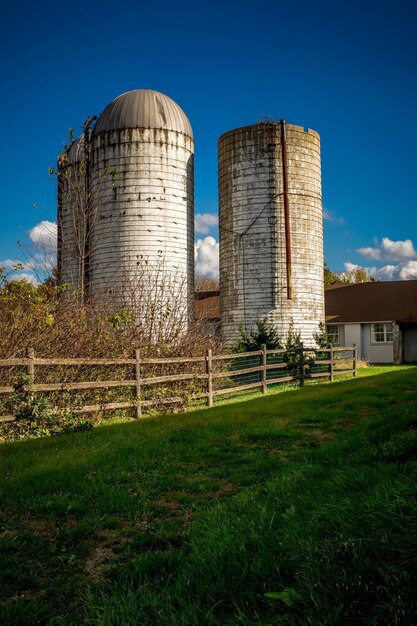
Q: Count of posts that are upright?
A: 7